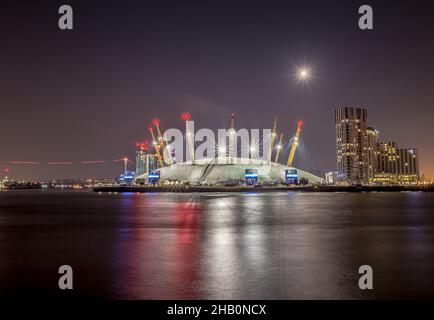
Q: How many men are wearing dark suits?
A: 0